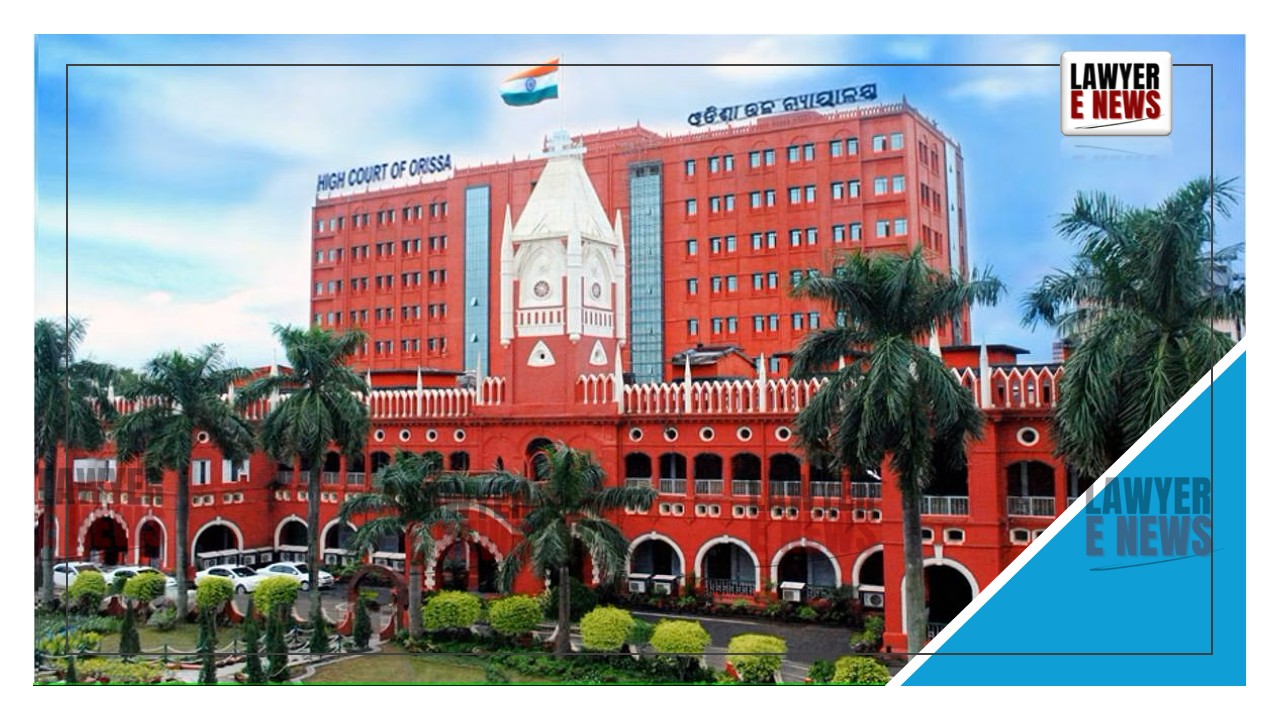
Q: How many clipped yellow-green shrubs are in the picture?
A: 10